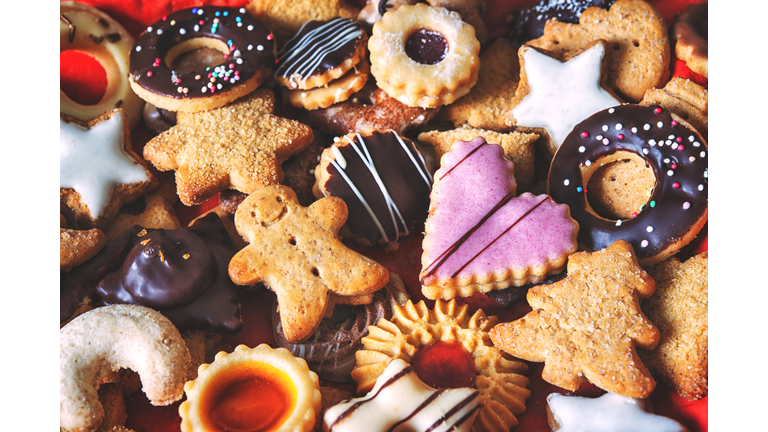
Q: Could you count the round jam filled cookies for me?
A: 3